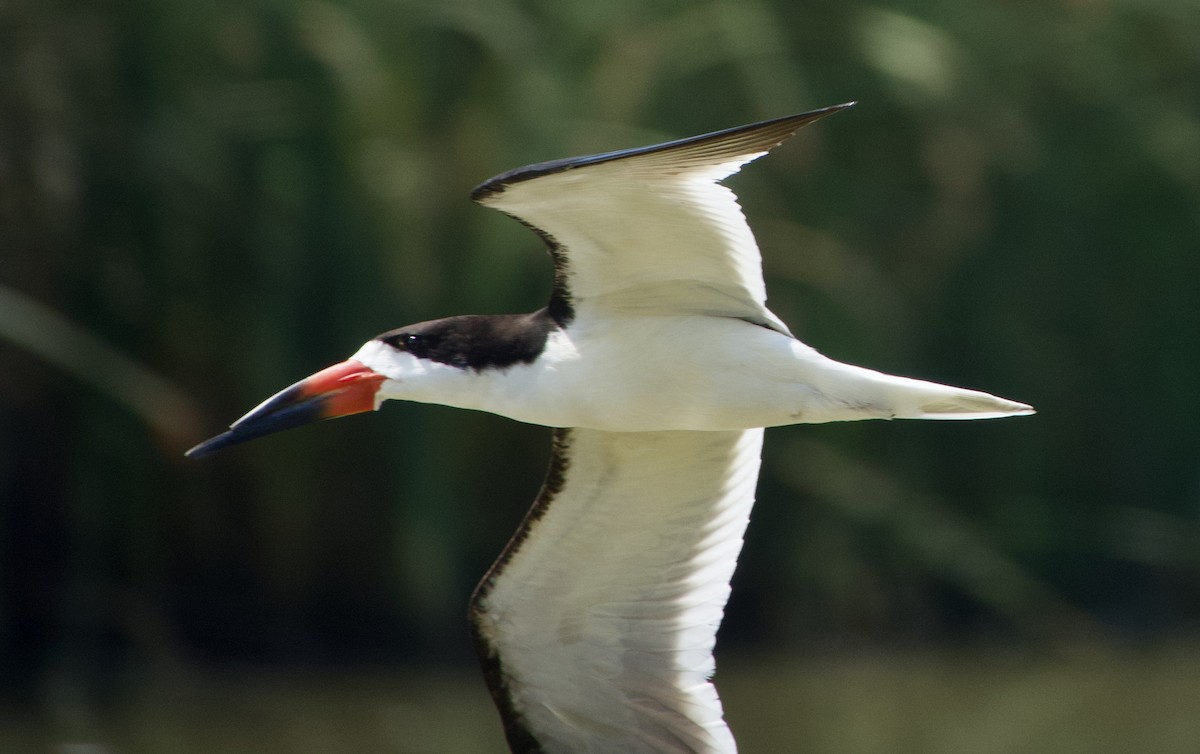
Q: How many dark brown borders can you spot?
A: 2